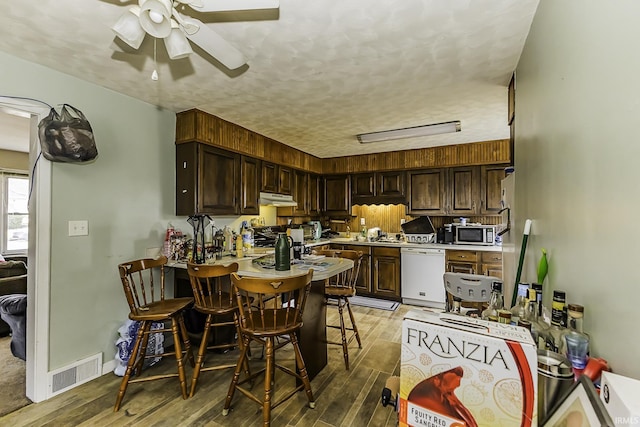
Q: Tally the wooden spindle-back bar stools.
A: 4